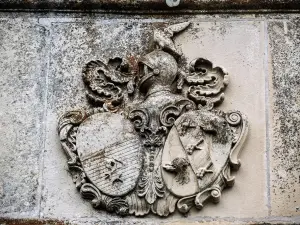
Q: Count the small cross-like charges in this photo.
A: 3